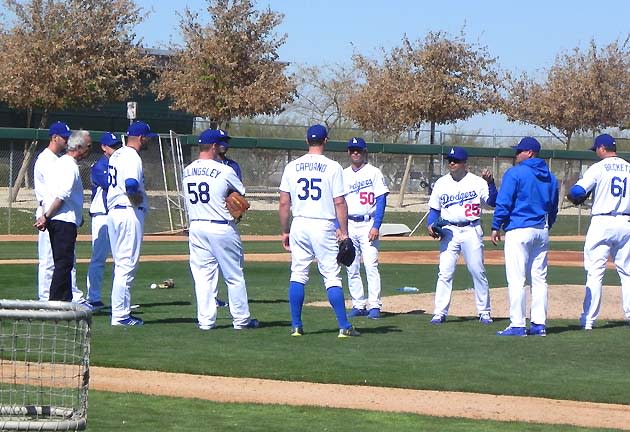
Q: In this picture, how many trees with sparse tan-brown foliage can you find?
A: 4